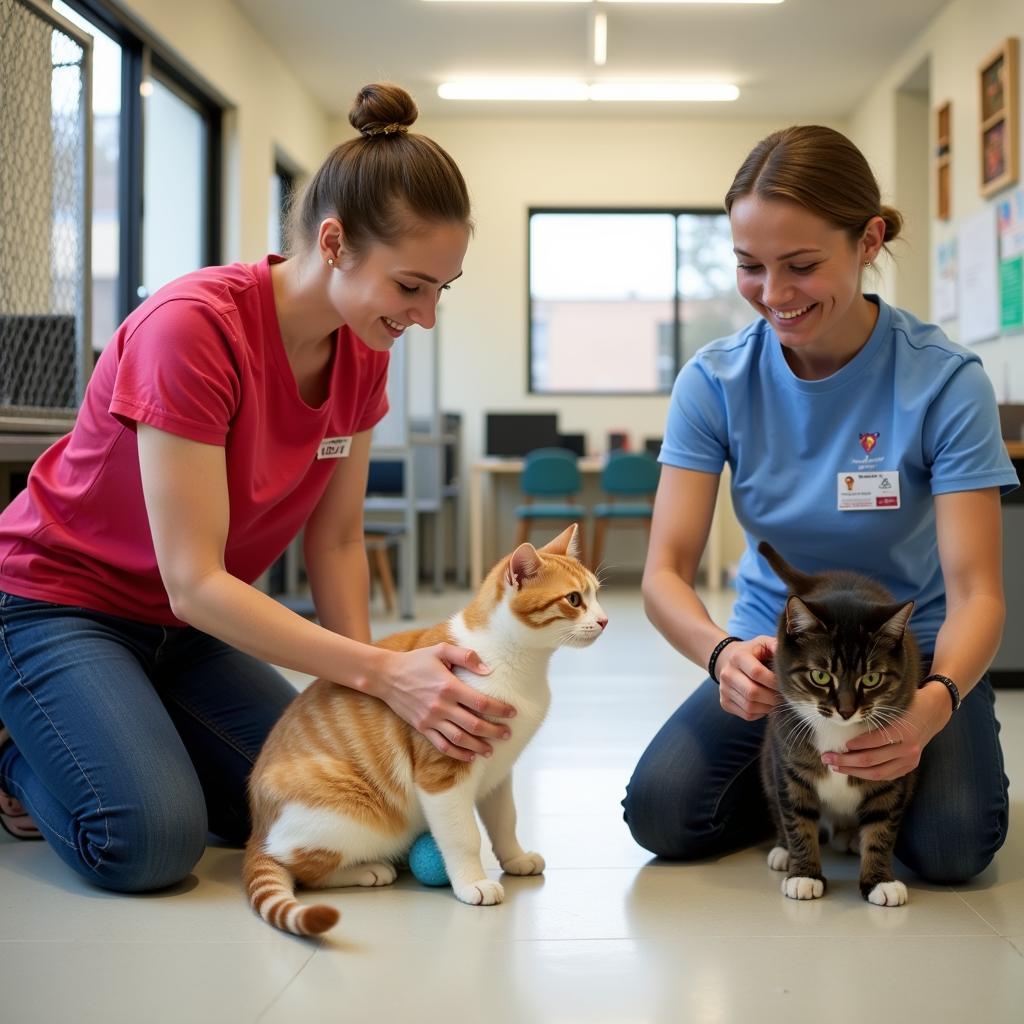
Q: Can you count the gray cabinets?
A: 1